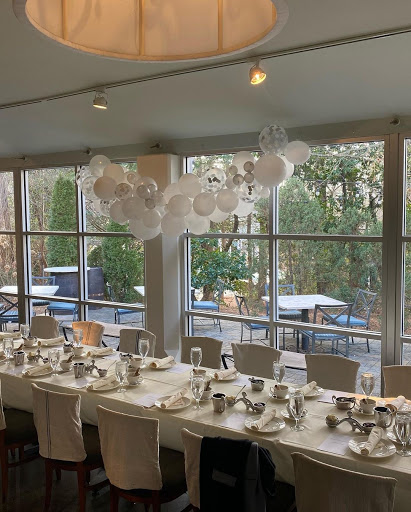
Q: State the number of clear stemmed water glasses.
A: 12